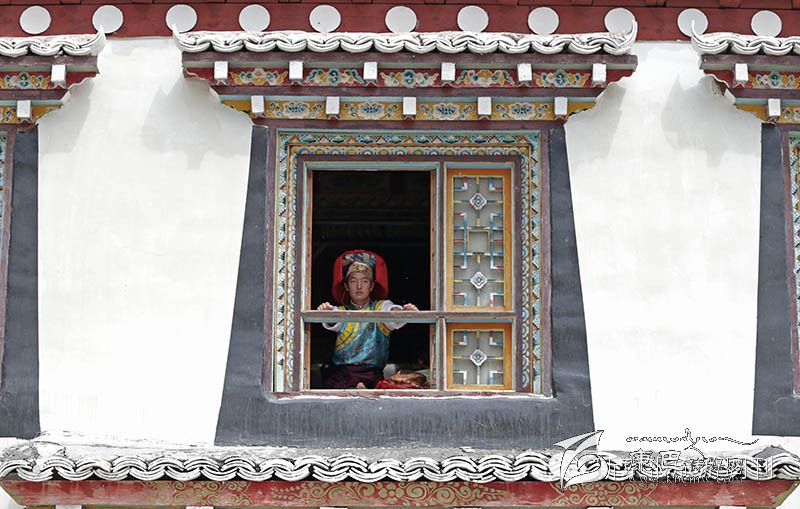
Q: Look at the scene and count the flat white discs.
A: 11